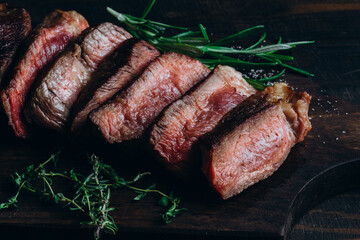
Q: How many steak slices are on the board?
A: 7